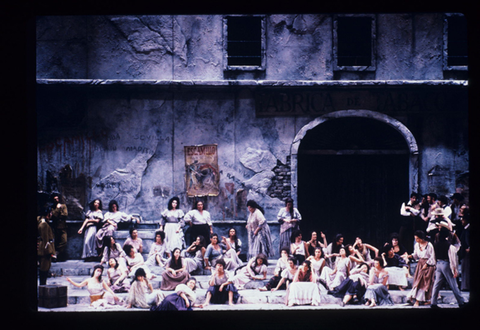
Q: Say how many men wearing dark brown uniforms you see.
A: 2